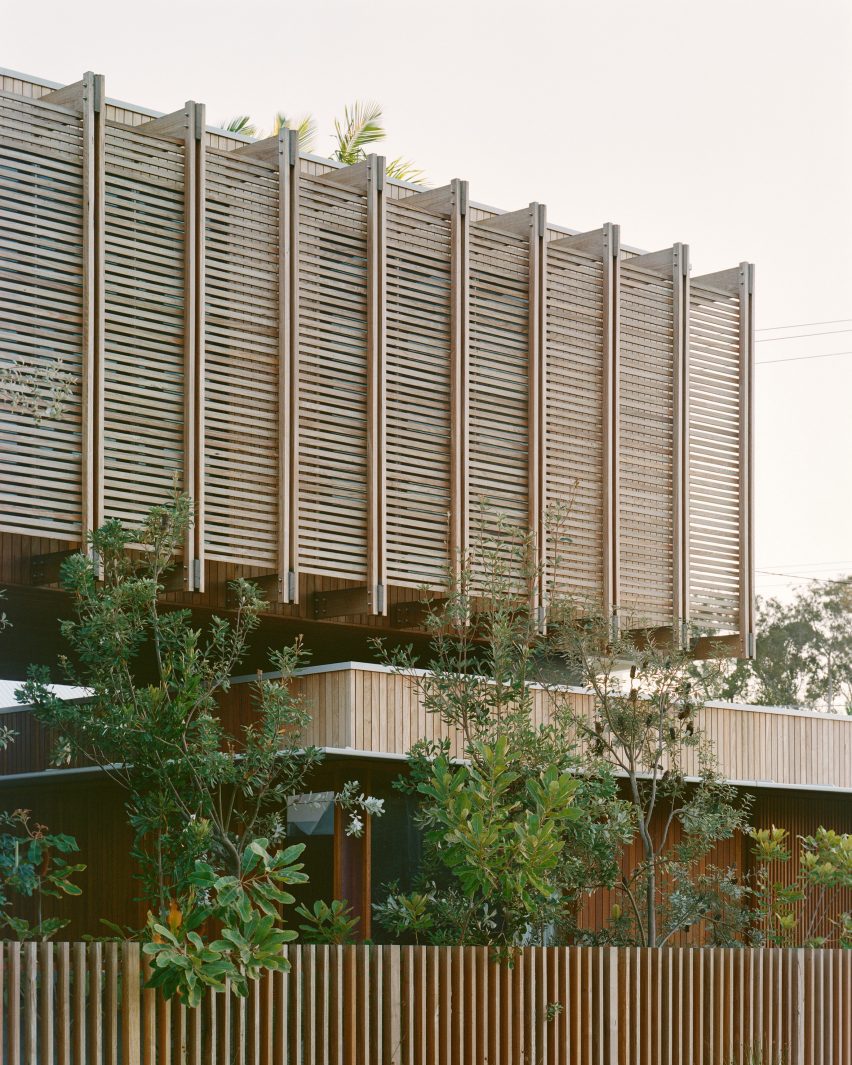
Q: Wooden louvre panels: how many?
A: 9